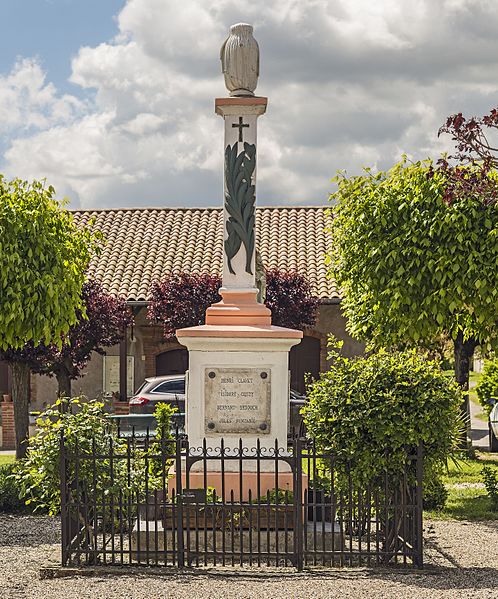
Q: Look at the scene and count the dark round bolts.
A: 4